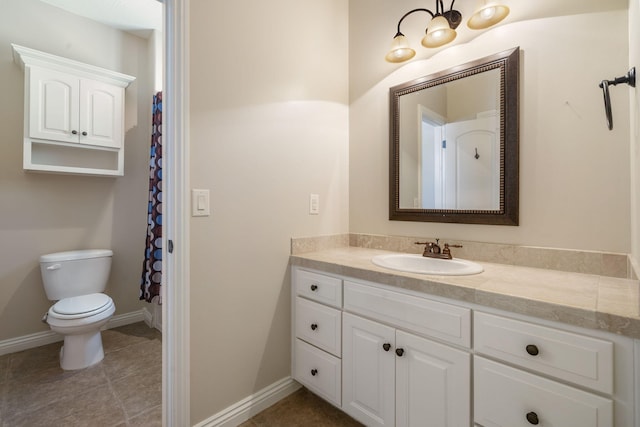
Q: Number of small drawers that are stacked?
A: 3